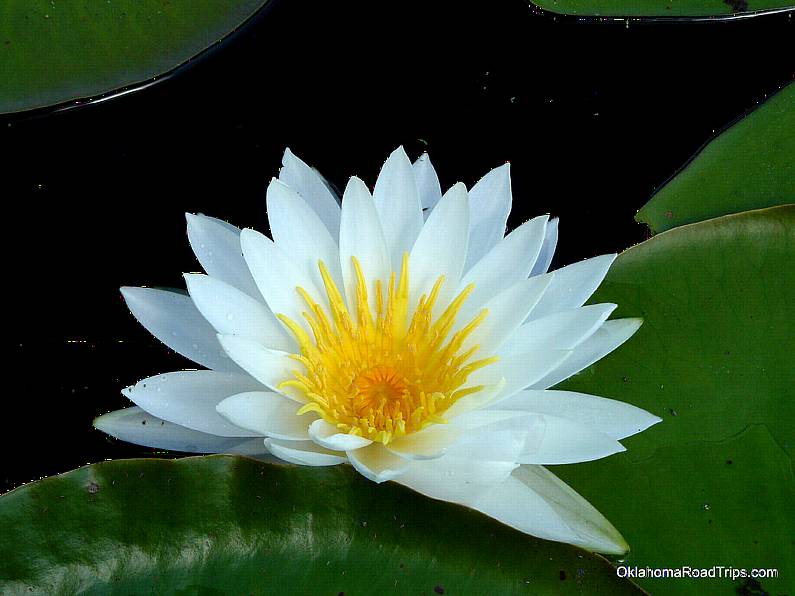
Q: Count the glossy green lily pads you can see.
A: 5